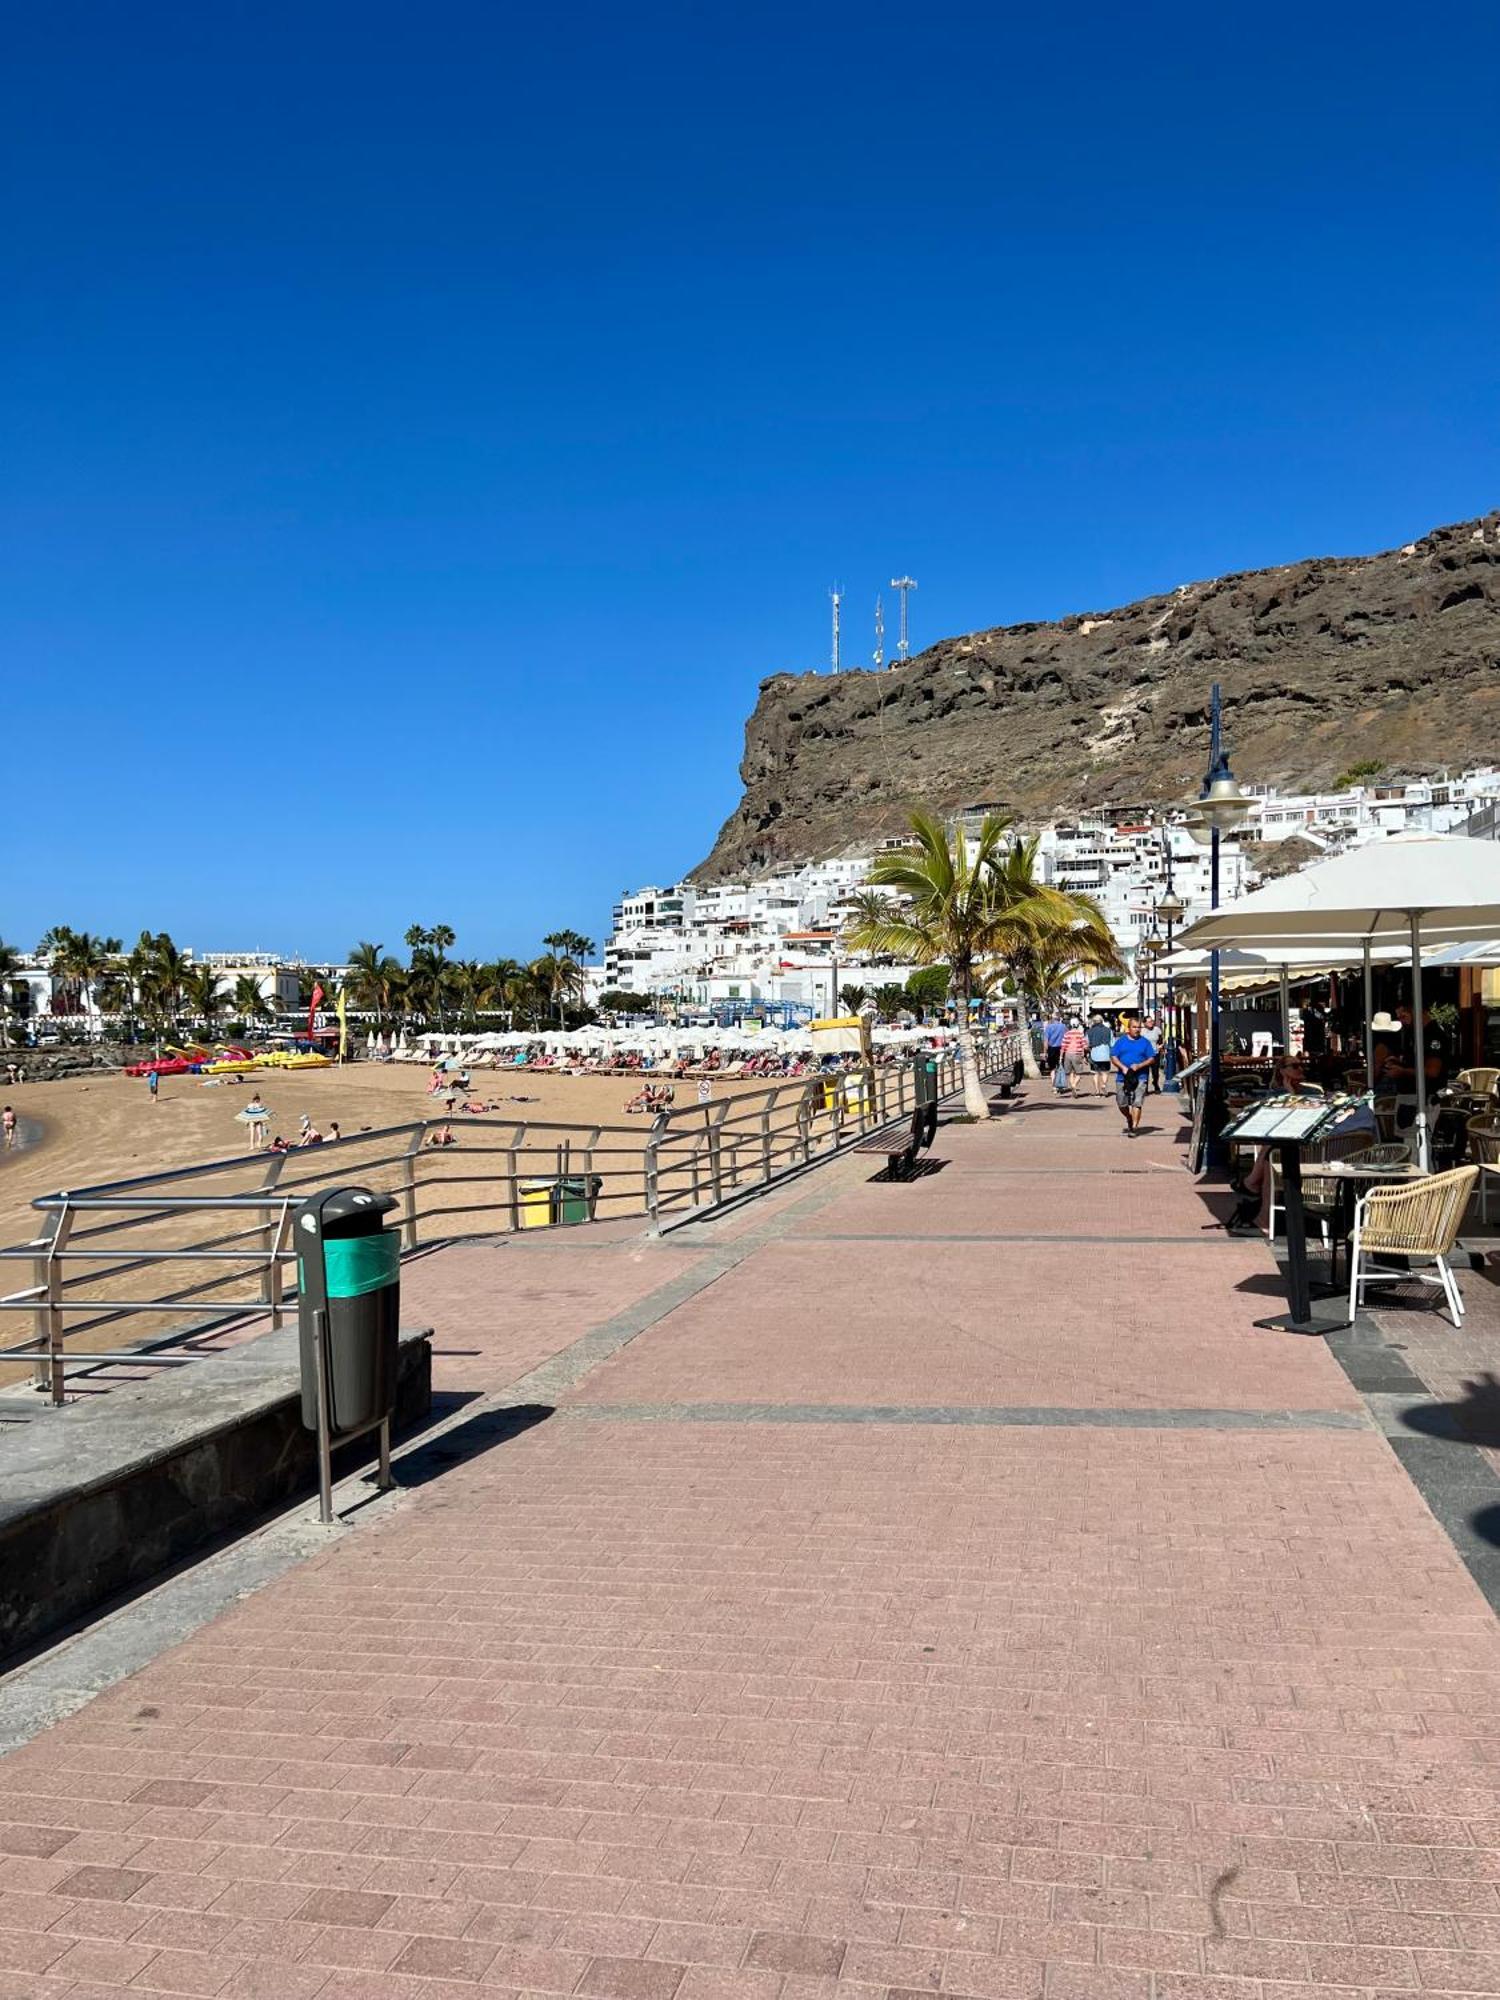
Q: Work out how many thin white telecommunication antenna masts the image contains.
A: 3